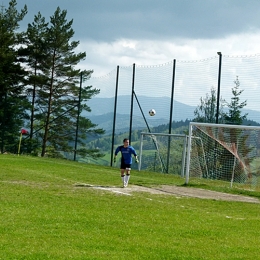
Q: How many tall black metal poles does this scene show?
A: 5